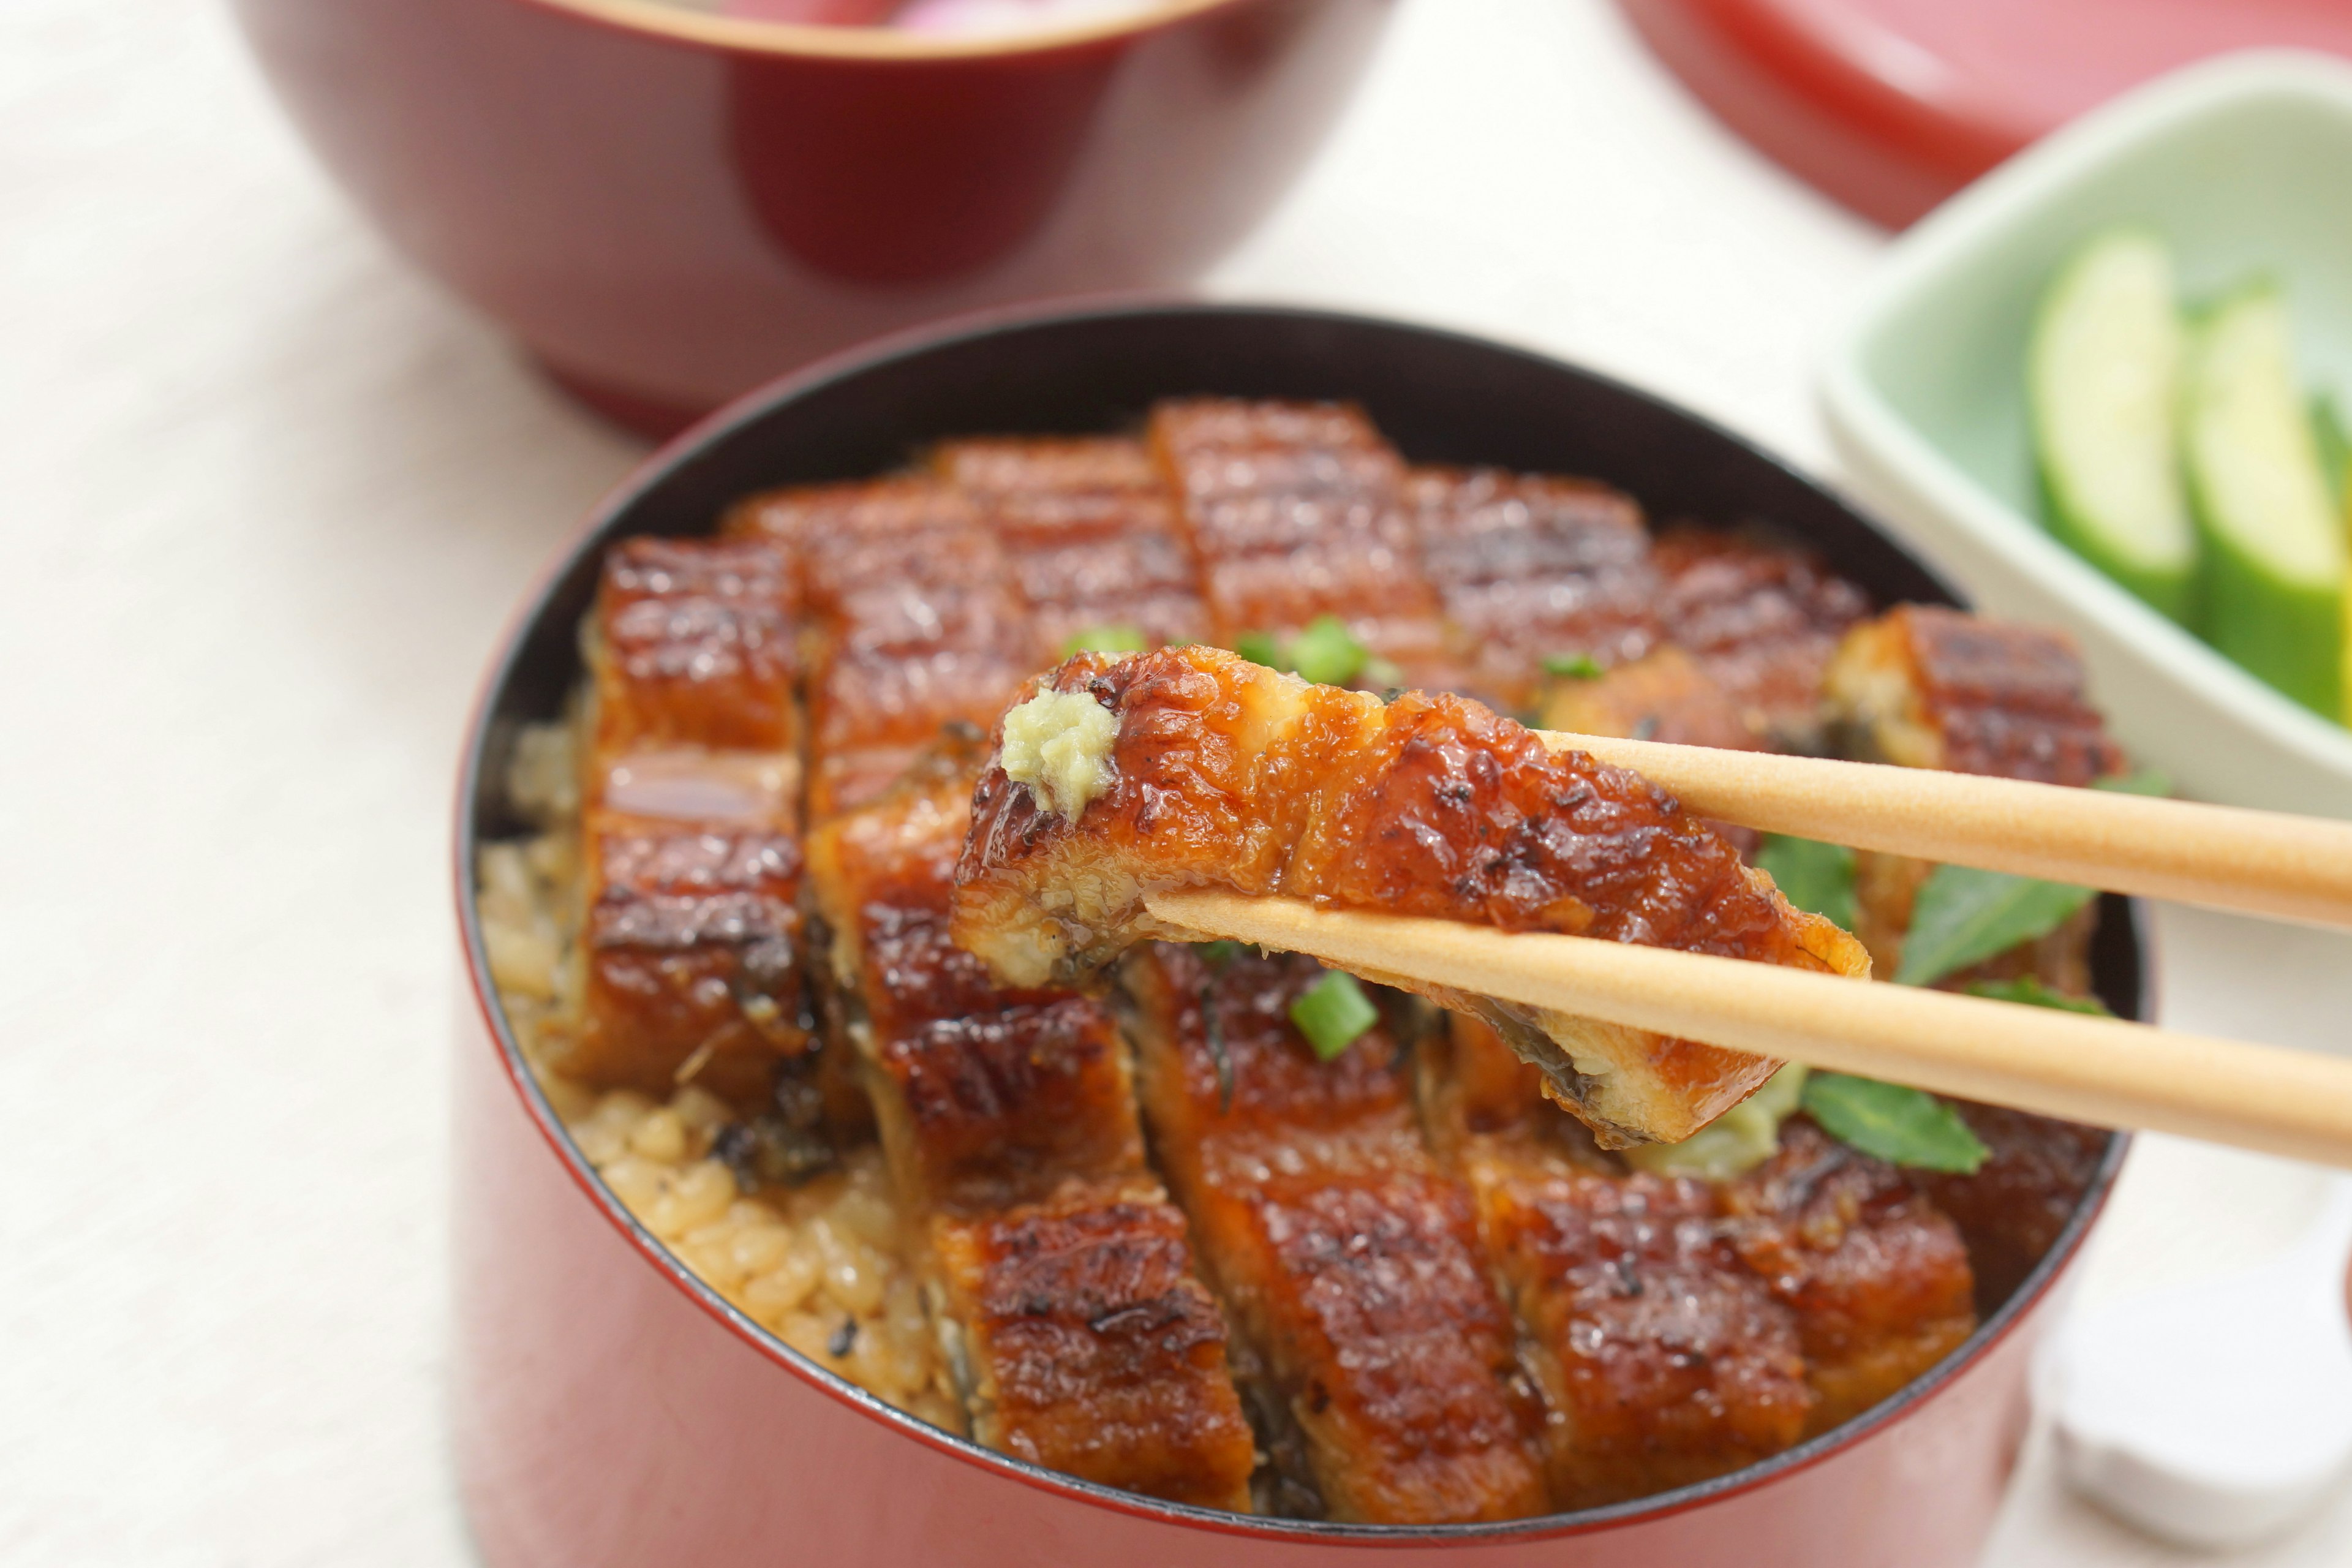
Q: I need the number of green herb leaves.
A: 4